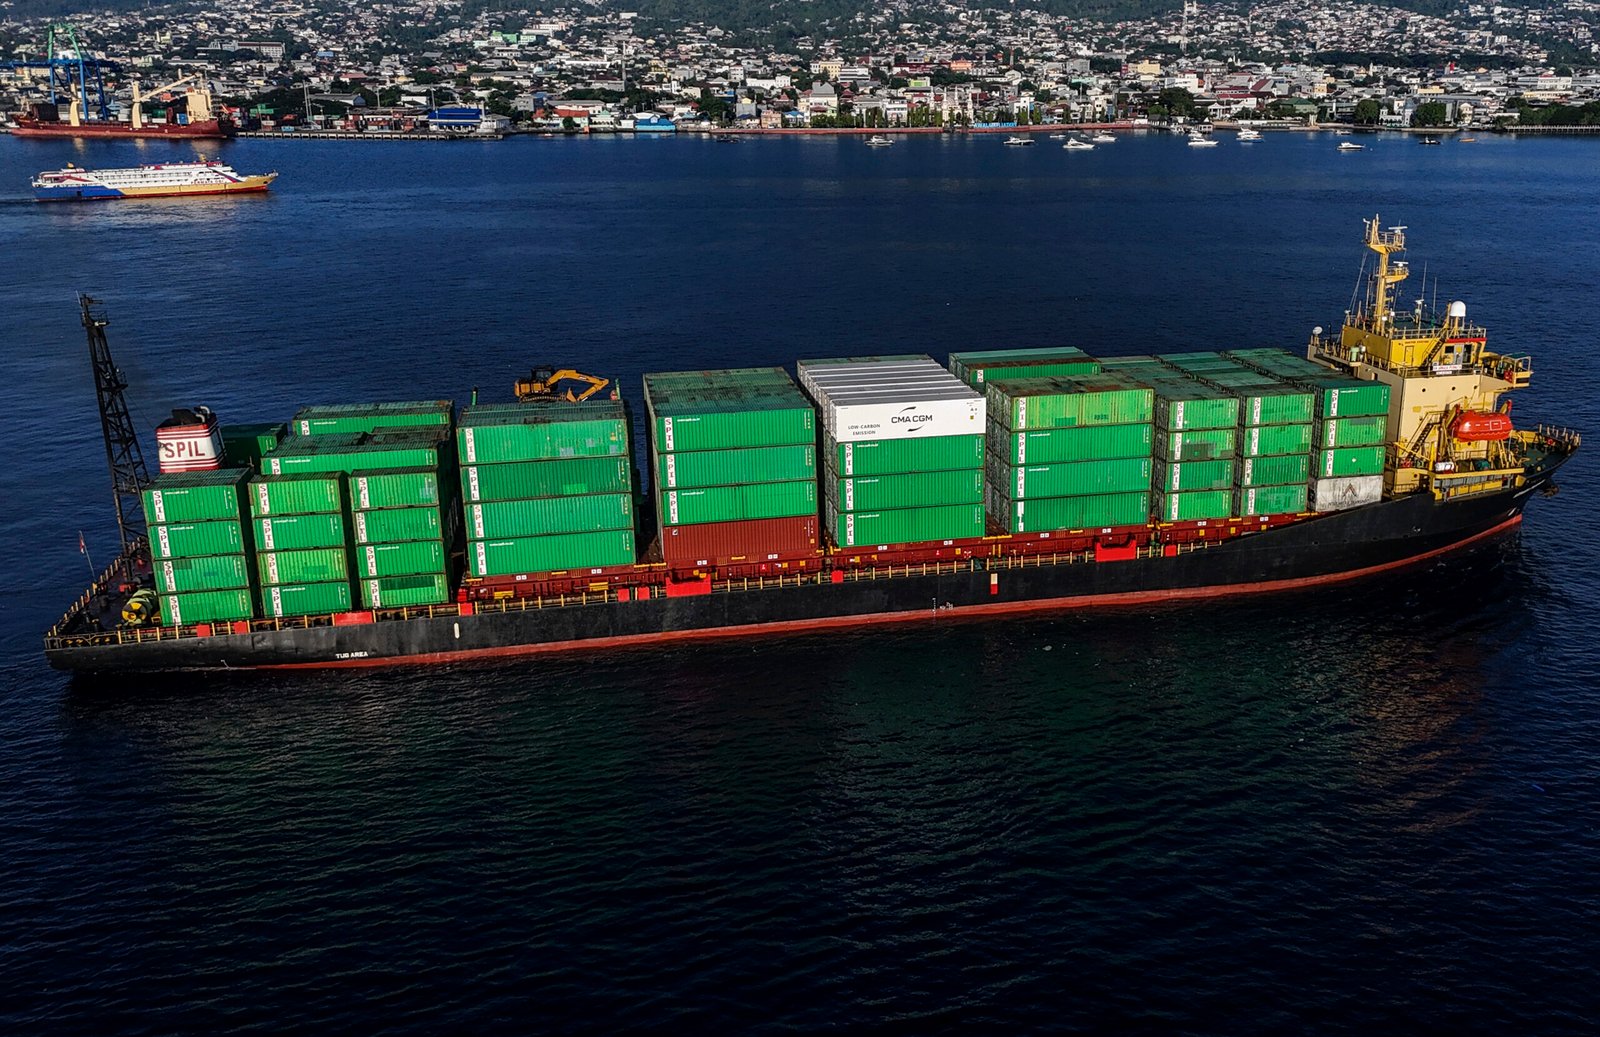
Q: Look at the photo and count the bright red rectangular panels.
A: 10